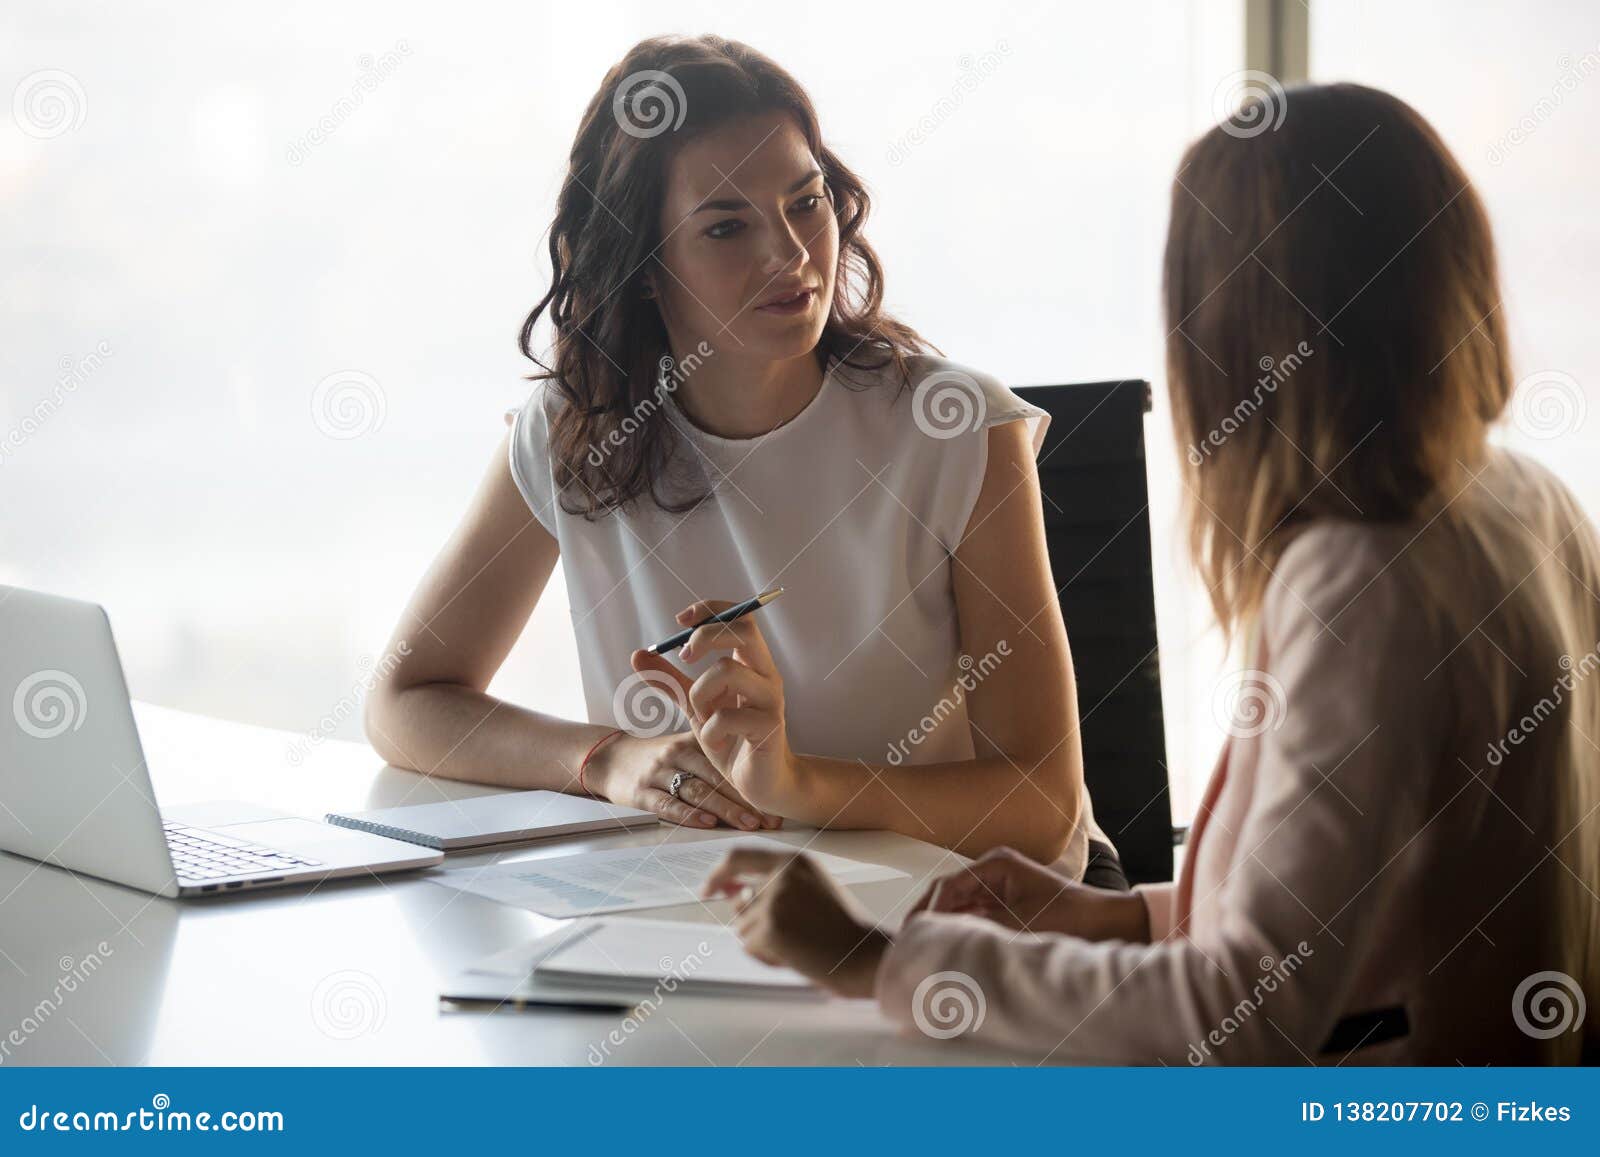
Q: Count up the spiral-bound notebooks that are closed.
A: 1